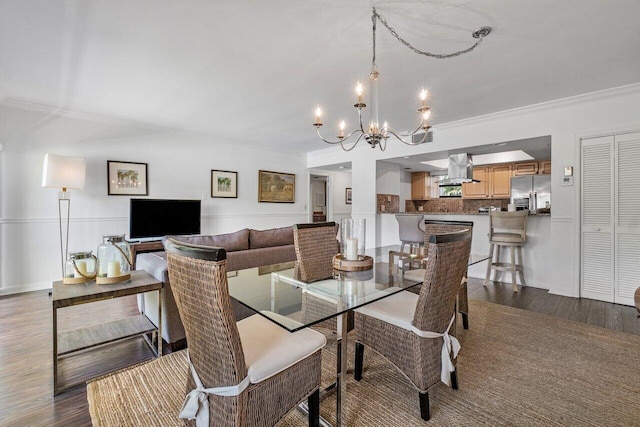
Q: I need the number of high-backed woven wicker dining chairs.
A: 4